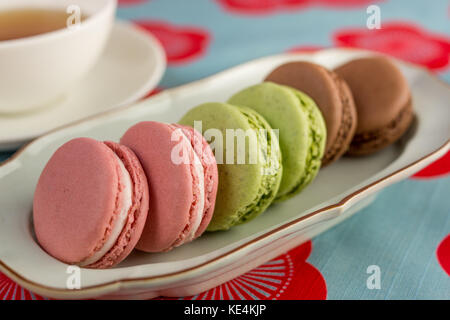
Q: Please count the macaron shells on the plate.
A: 12